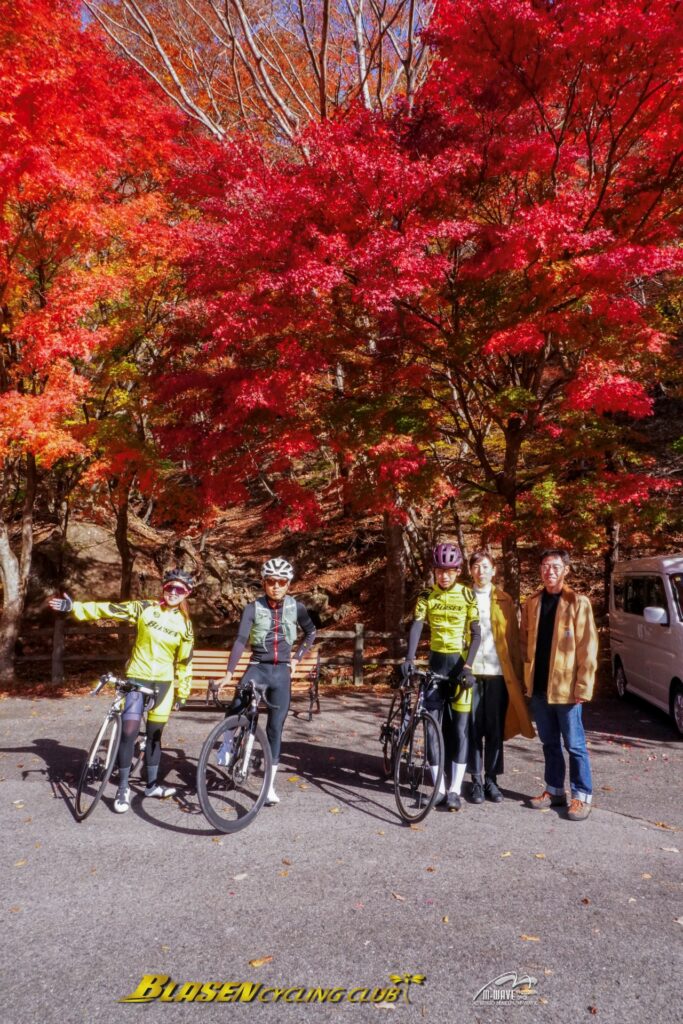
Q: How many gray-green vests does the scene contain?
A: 1